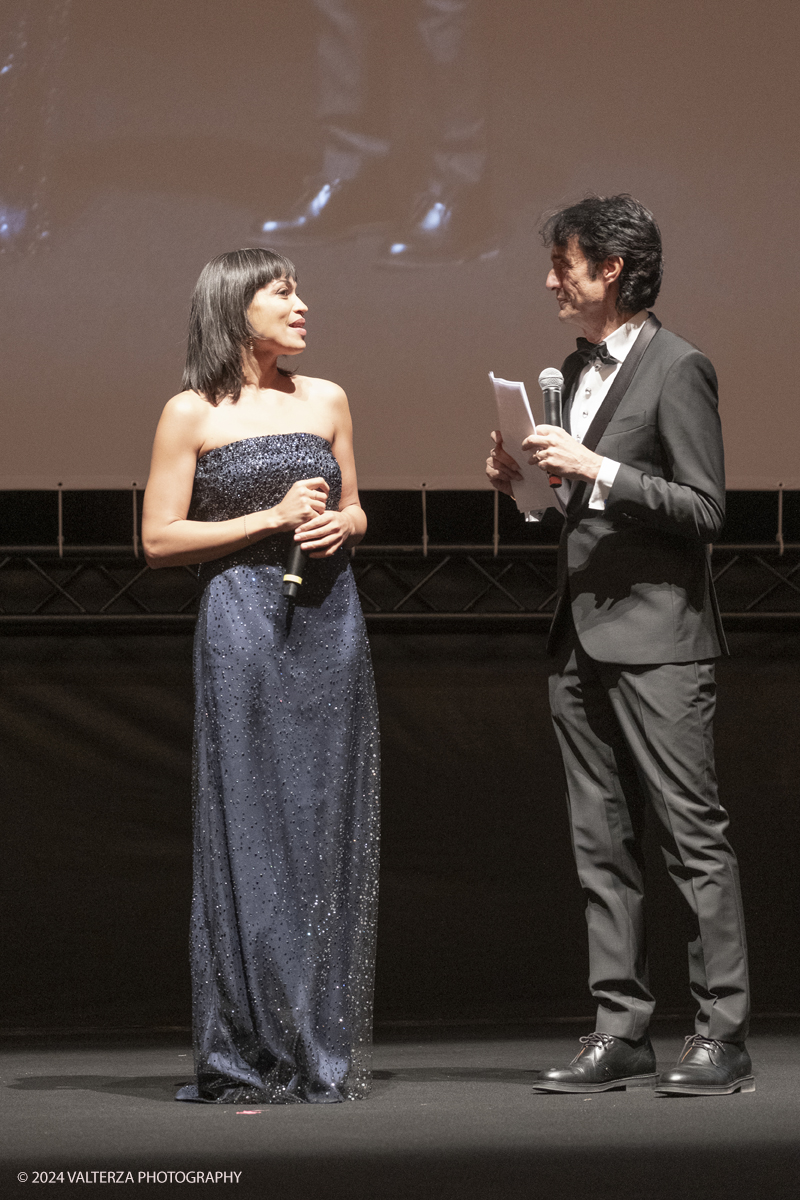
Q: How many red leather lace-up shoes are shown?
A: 0